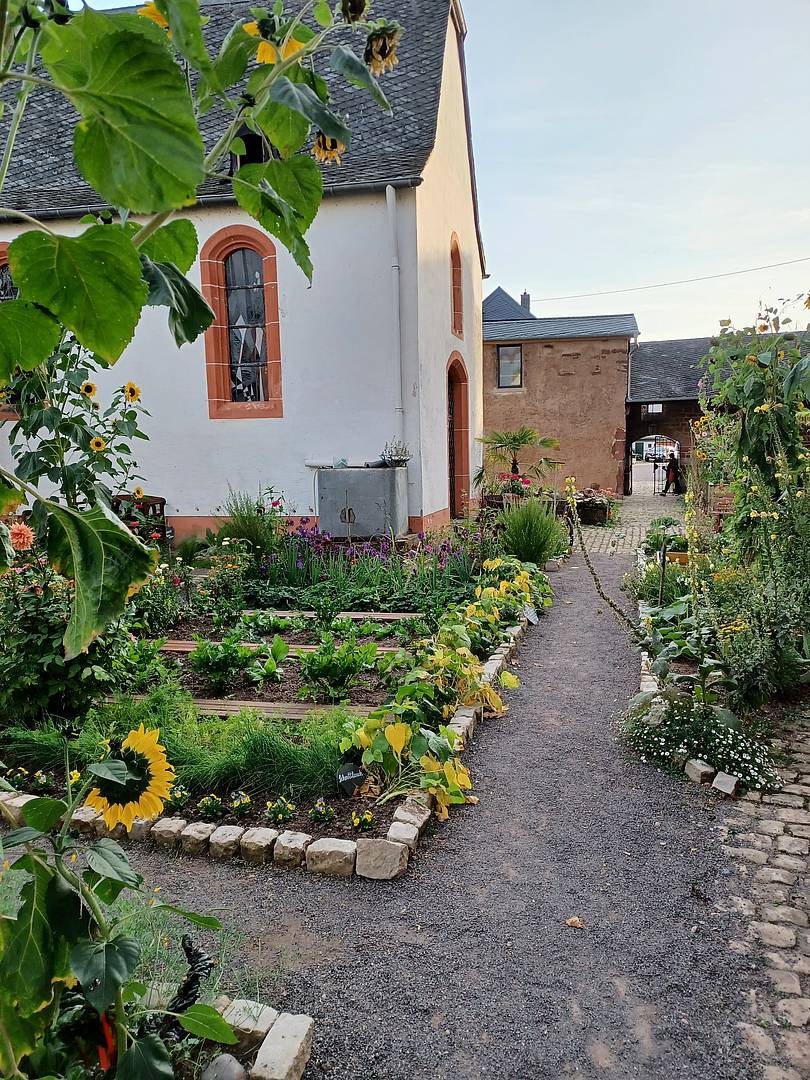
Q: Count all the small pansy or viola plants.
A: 9